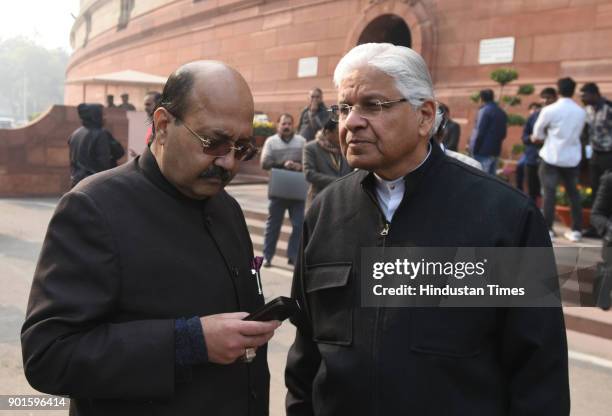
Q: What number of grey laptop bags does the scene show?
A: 1